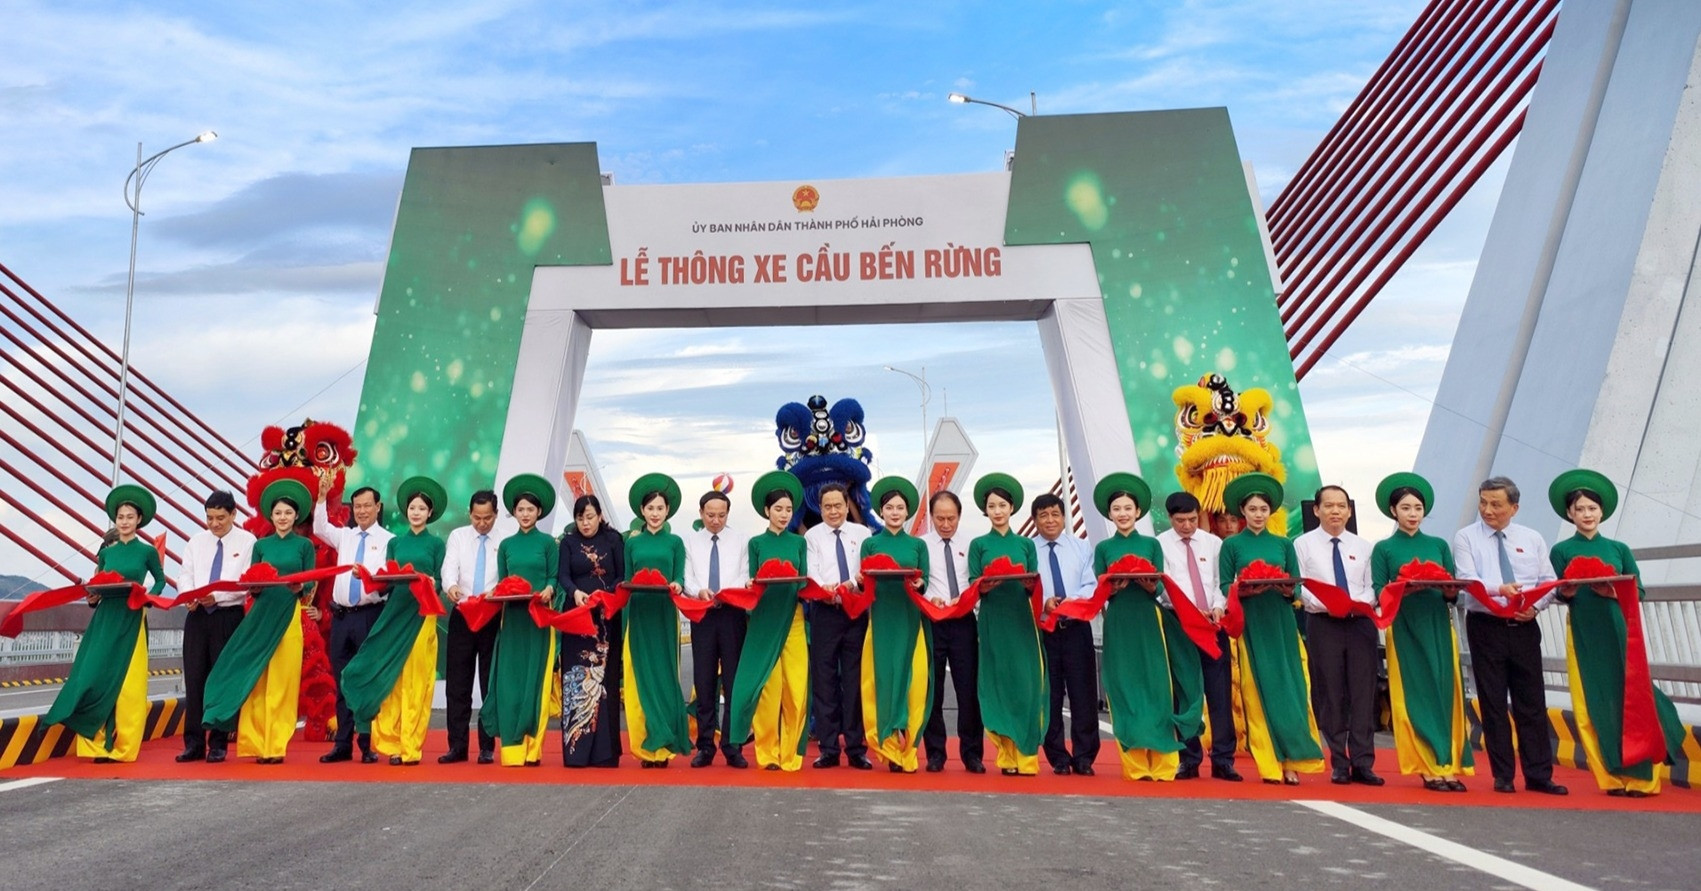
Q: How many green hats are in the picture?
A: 12